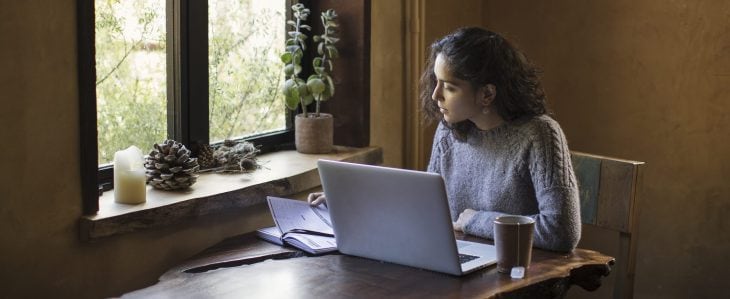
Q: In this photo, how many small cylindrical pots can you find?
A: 1